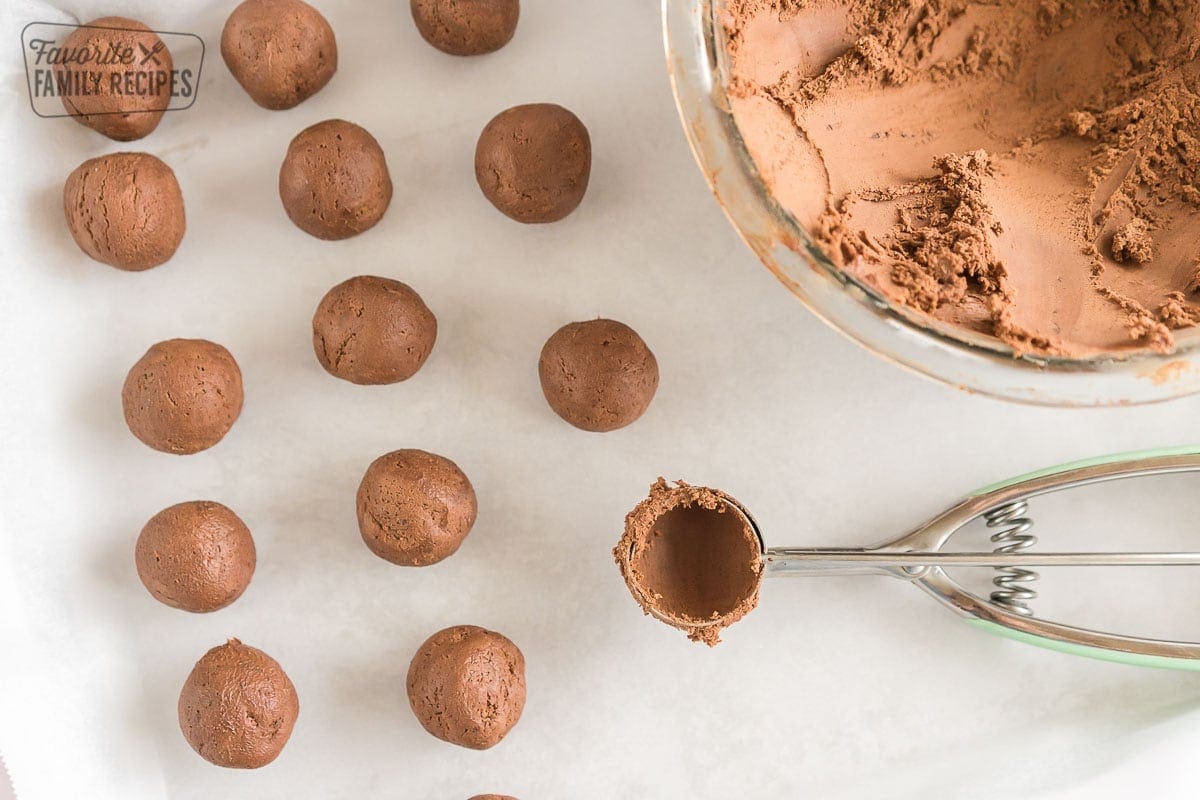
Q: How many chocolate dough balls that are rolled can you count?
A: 14